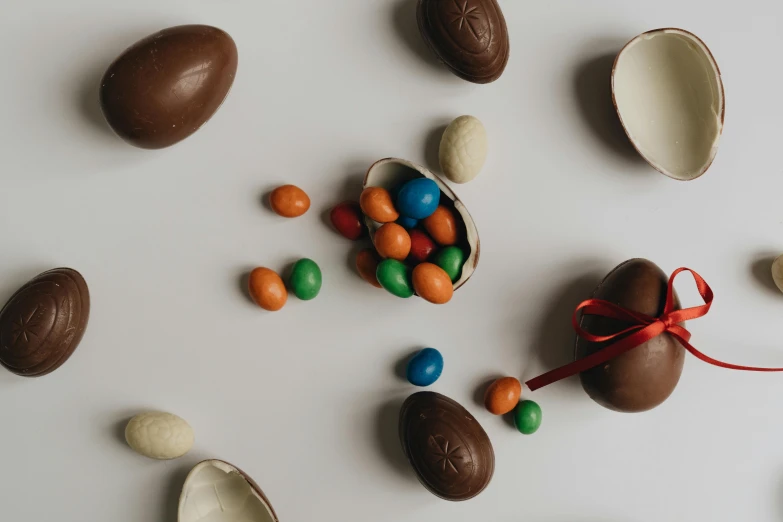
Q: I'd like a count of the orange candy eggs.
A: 8